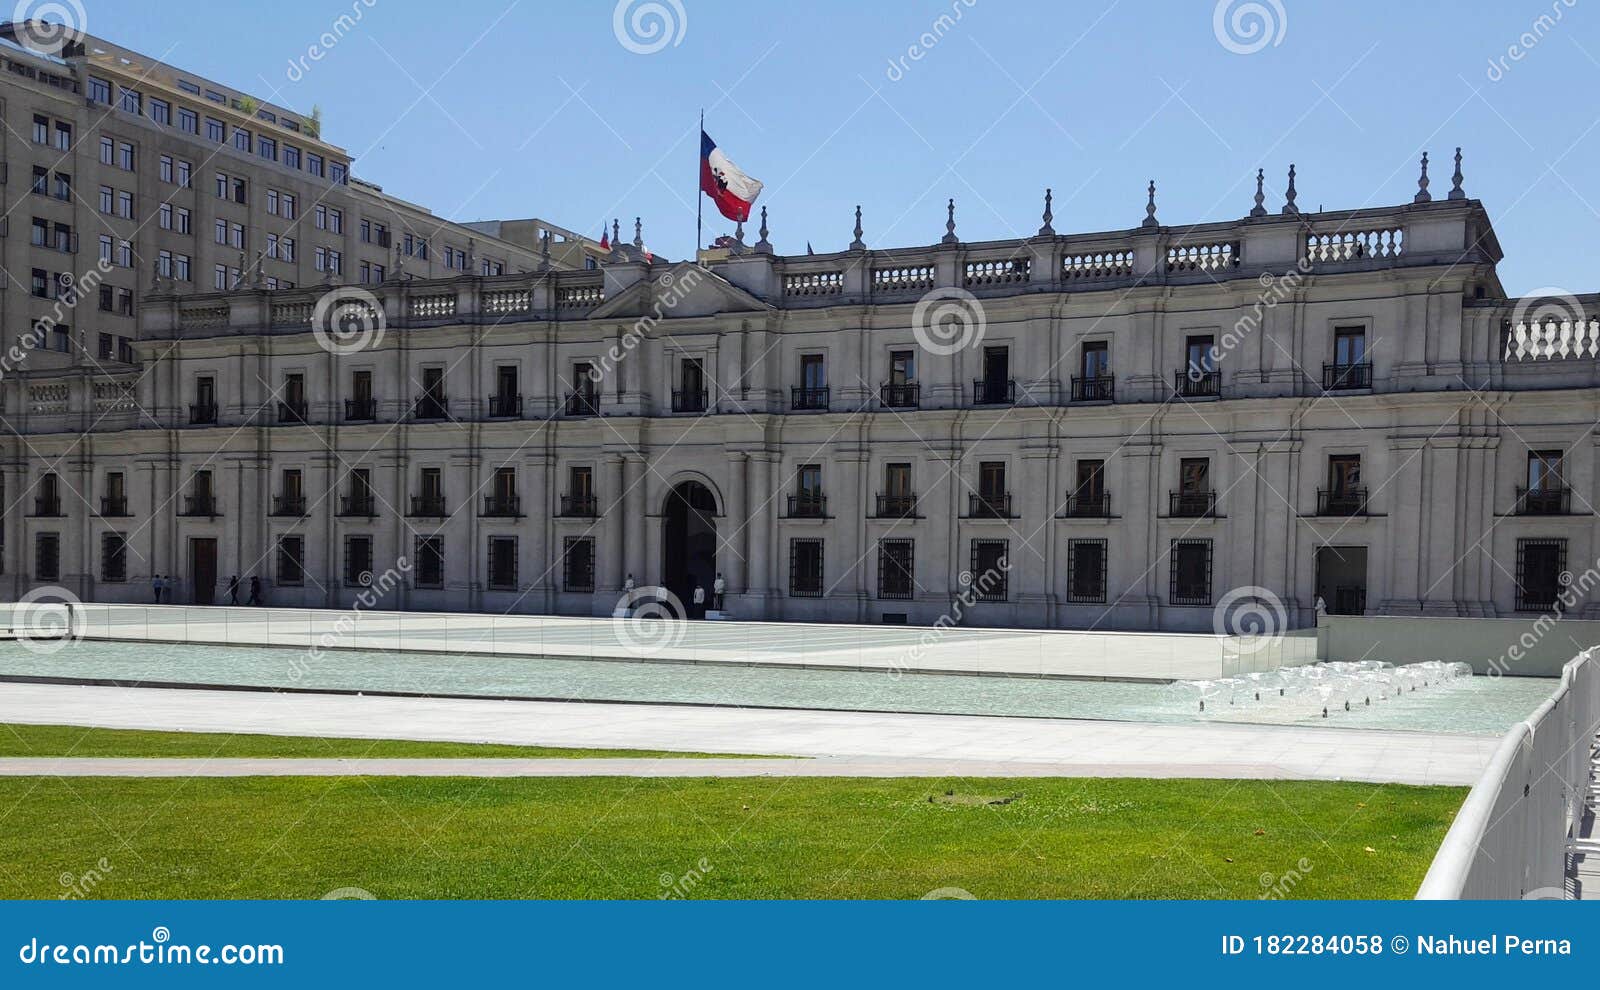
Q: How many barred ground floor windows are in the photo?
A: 13